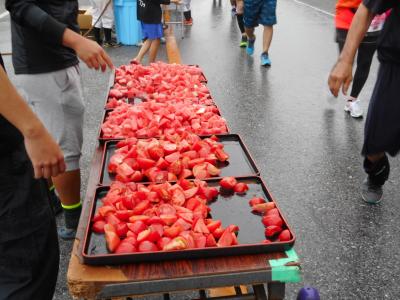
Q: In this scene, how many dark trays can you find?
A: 5